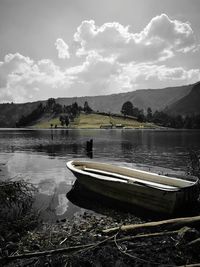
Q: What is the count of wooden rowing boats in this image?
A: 1